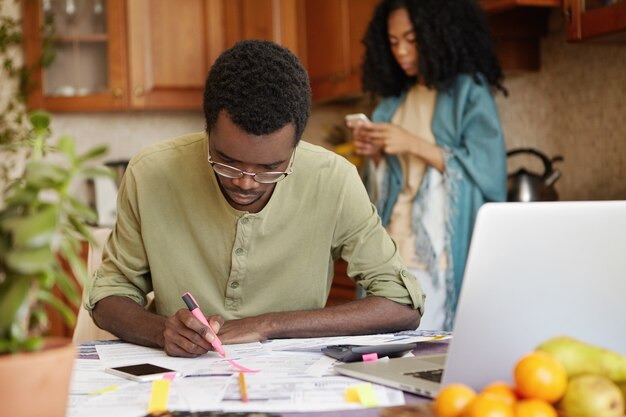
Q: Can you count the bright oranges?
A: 5